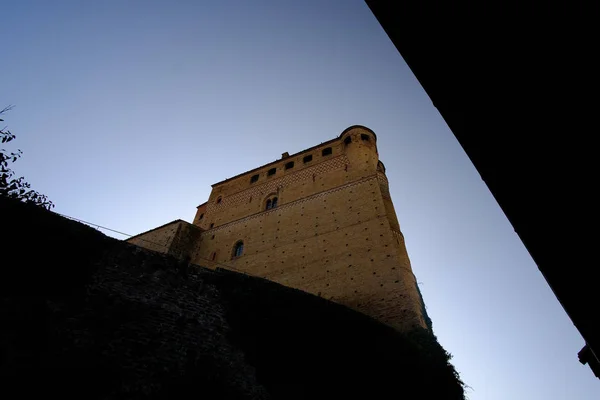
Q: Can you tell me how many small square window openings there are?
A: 7